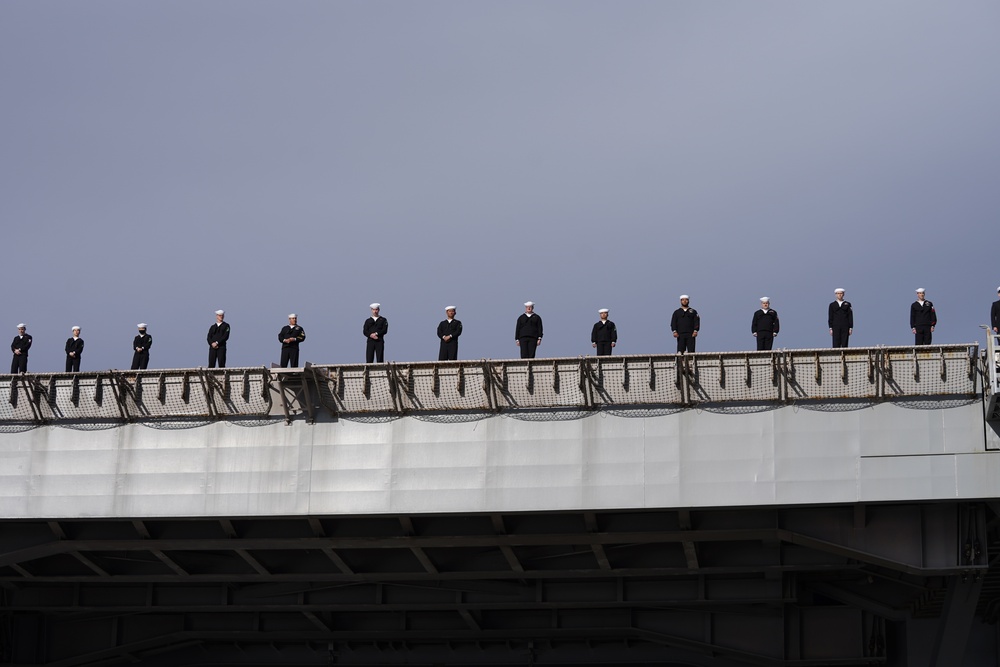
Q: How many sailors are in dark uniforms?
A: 14